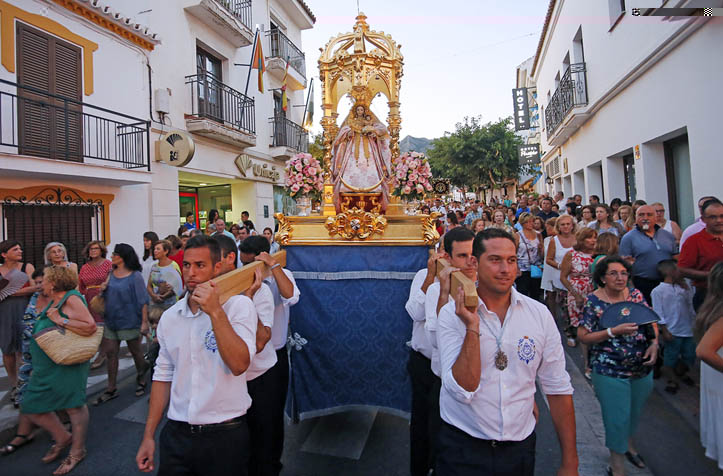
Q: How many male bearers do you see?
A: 6